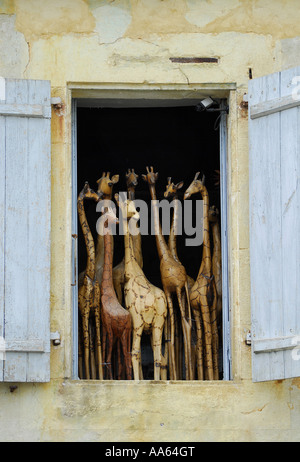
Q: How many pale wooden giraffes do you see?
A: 1